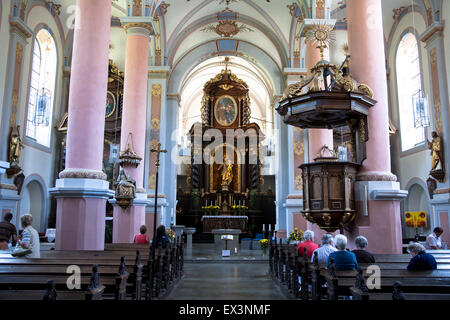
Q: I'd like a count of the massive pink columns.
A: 4